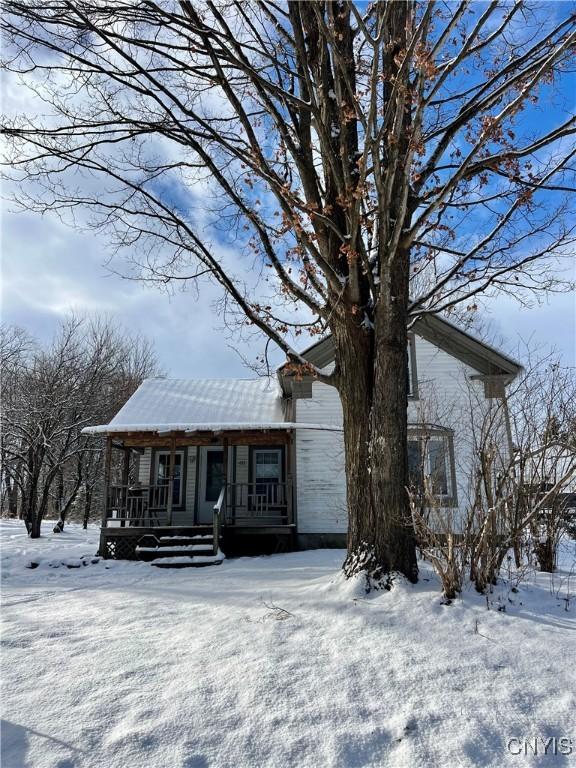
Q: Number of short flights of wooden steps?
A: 1